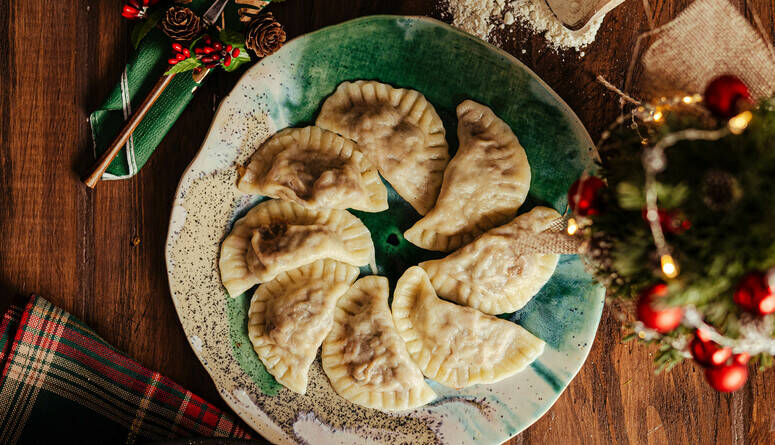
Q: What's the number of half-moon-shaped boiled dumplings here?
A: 8